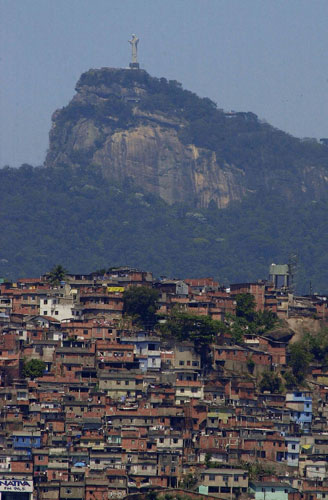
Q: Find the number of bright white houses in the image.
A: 1